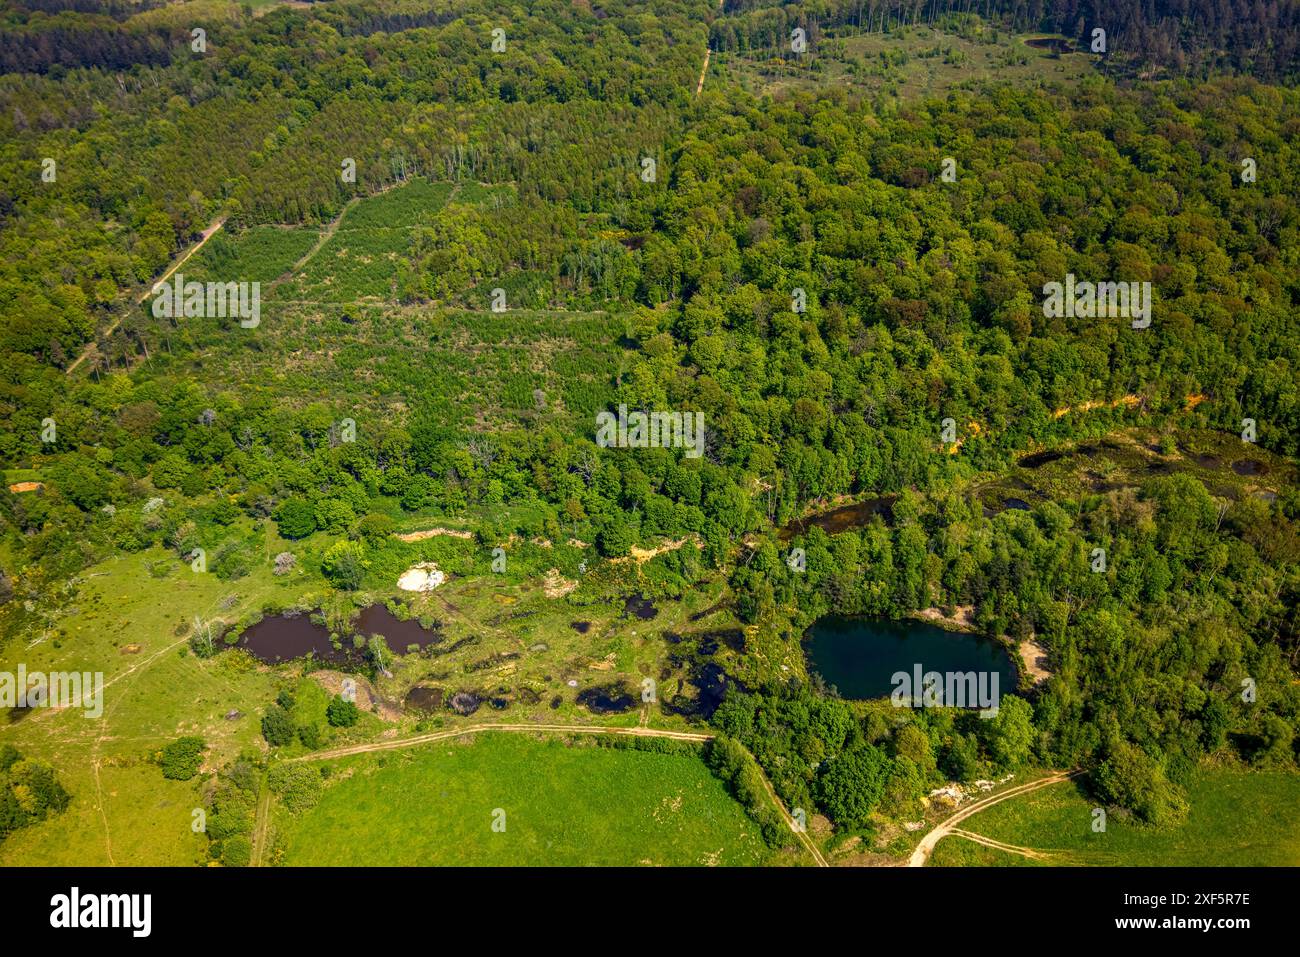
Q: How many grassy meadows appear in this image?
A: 3